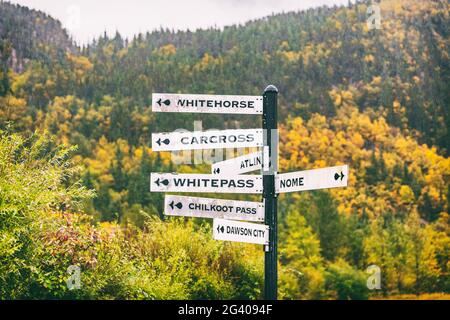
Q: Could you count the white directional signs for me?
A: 7